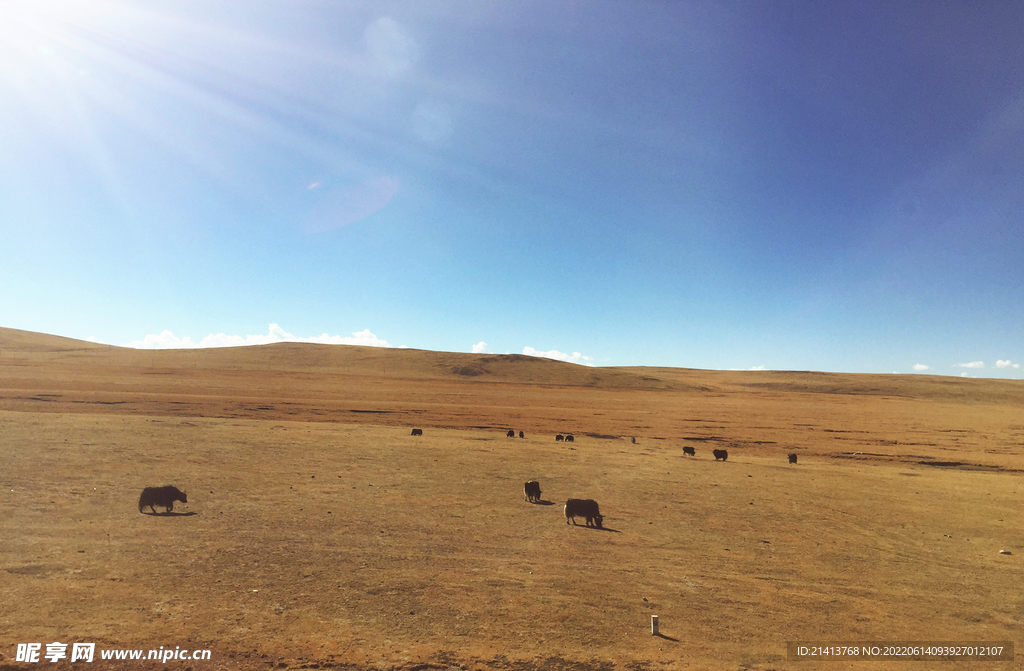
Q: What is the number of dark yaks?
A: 11